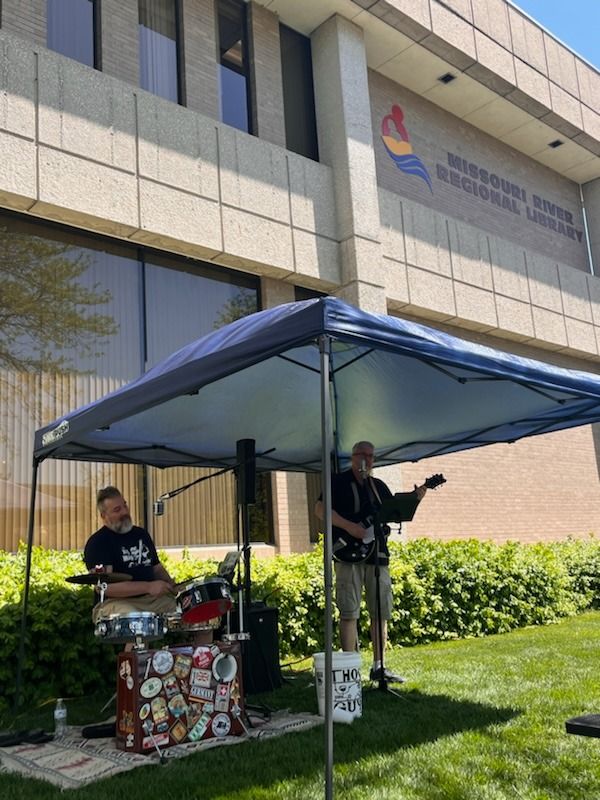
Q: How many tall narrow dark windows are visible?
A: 4